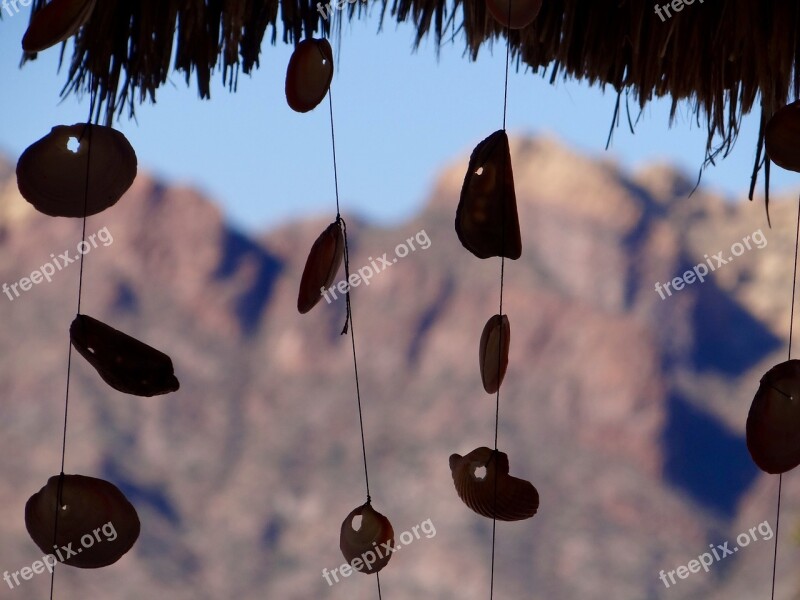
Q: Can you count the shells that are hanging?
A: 13